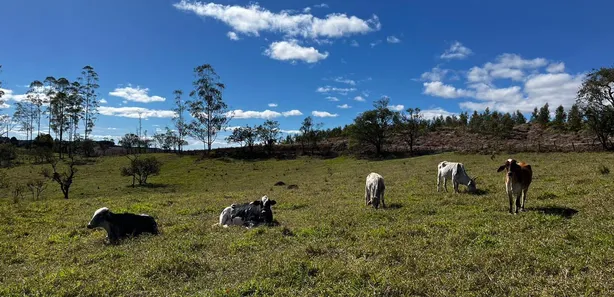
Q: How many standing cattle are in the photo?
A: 3